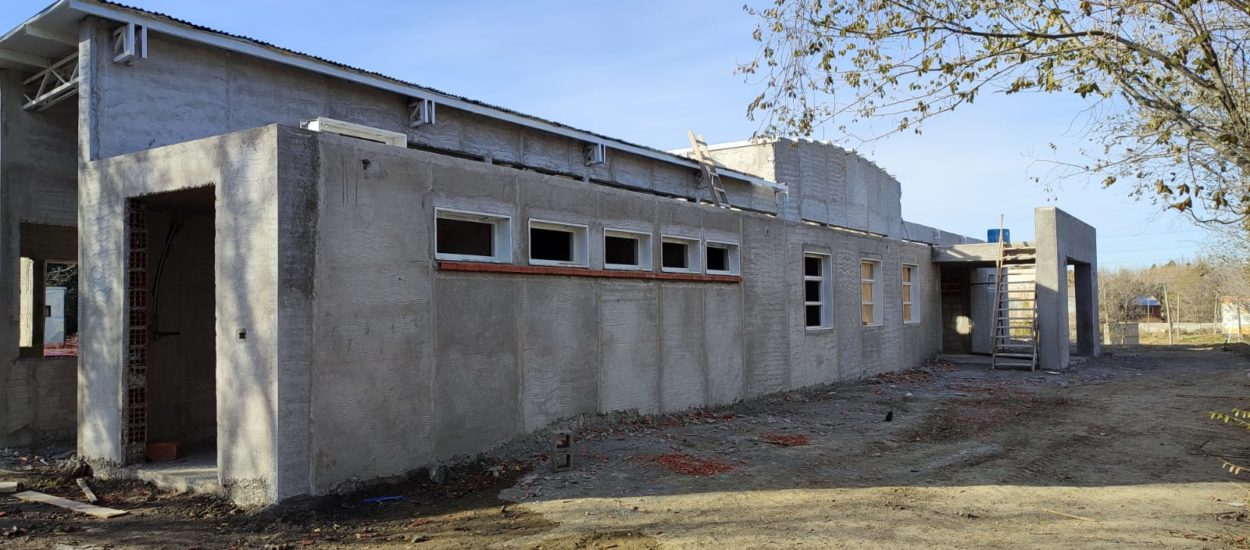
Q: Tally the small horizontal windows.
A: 5